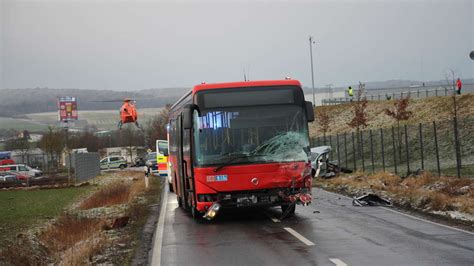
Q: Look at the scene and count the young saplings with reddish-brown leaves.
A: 3